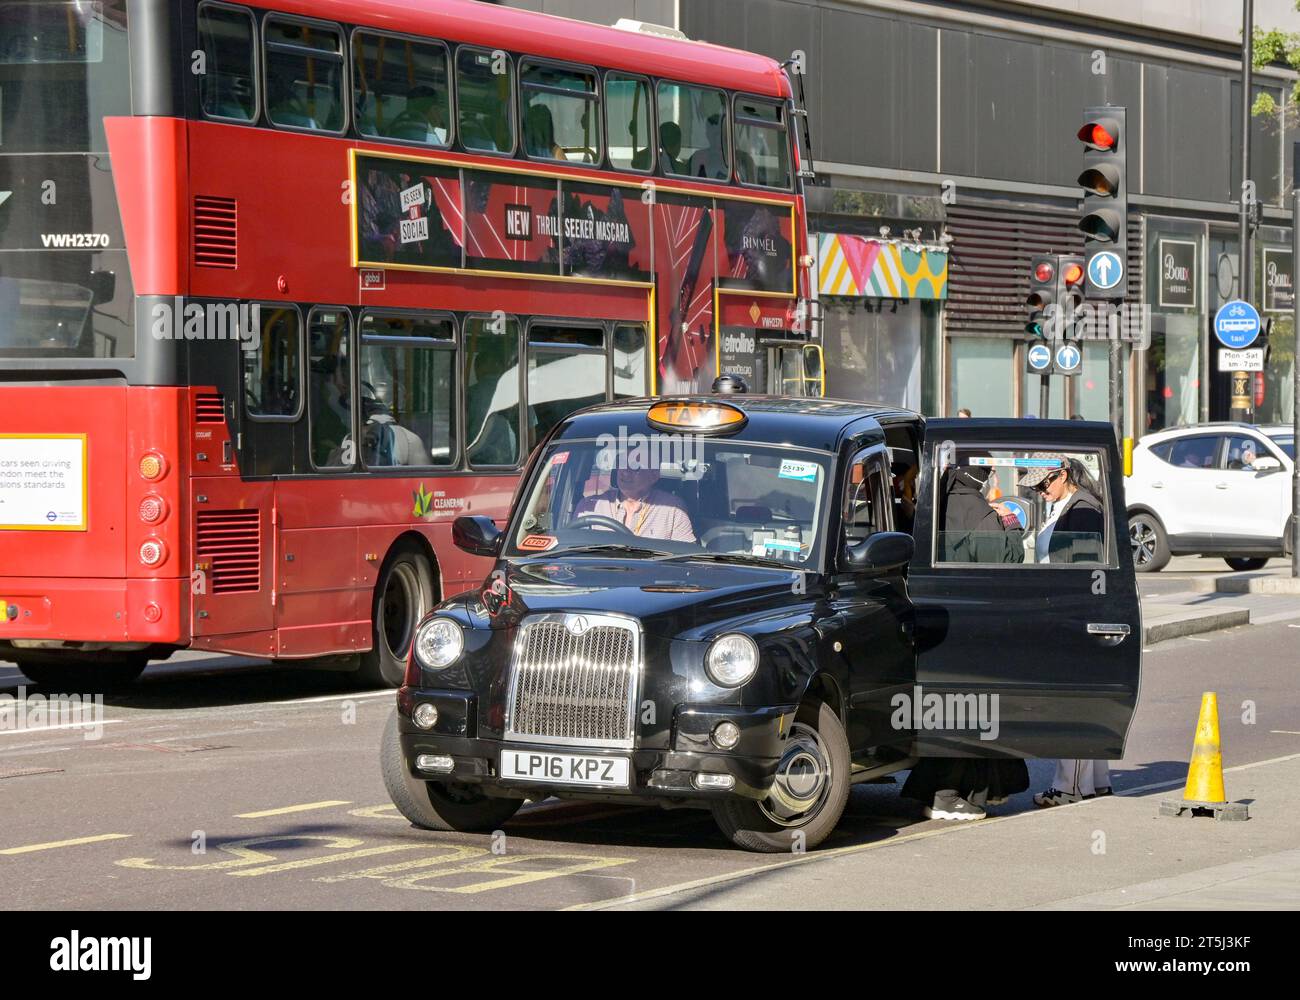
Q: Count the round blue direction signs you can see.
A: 3